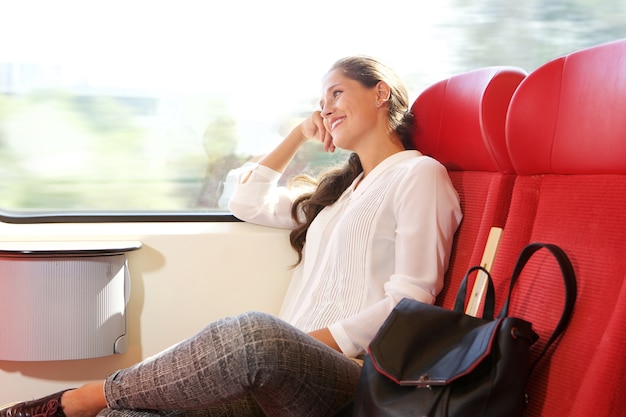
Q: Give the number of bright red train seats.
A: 2